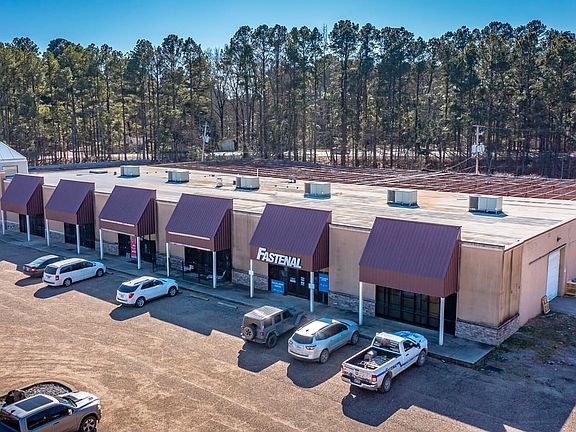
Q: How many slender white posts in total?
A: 12